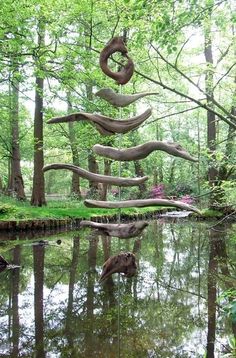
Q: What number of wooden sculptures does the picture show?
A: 8